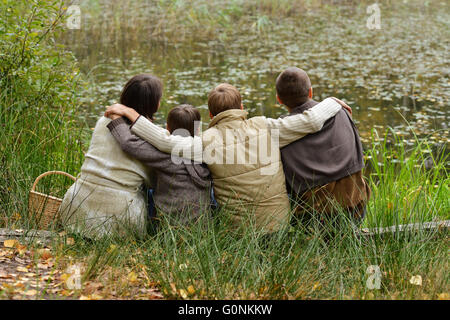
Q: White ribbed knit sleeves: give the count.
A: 2